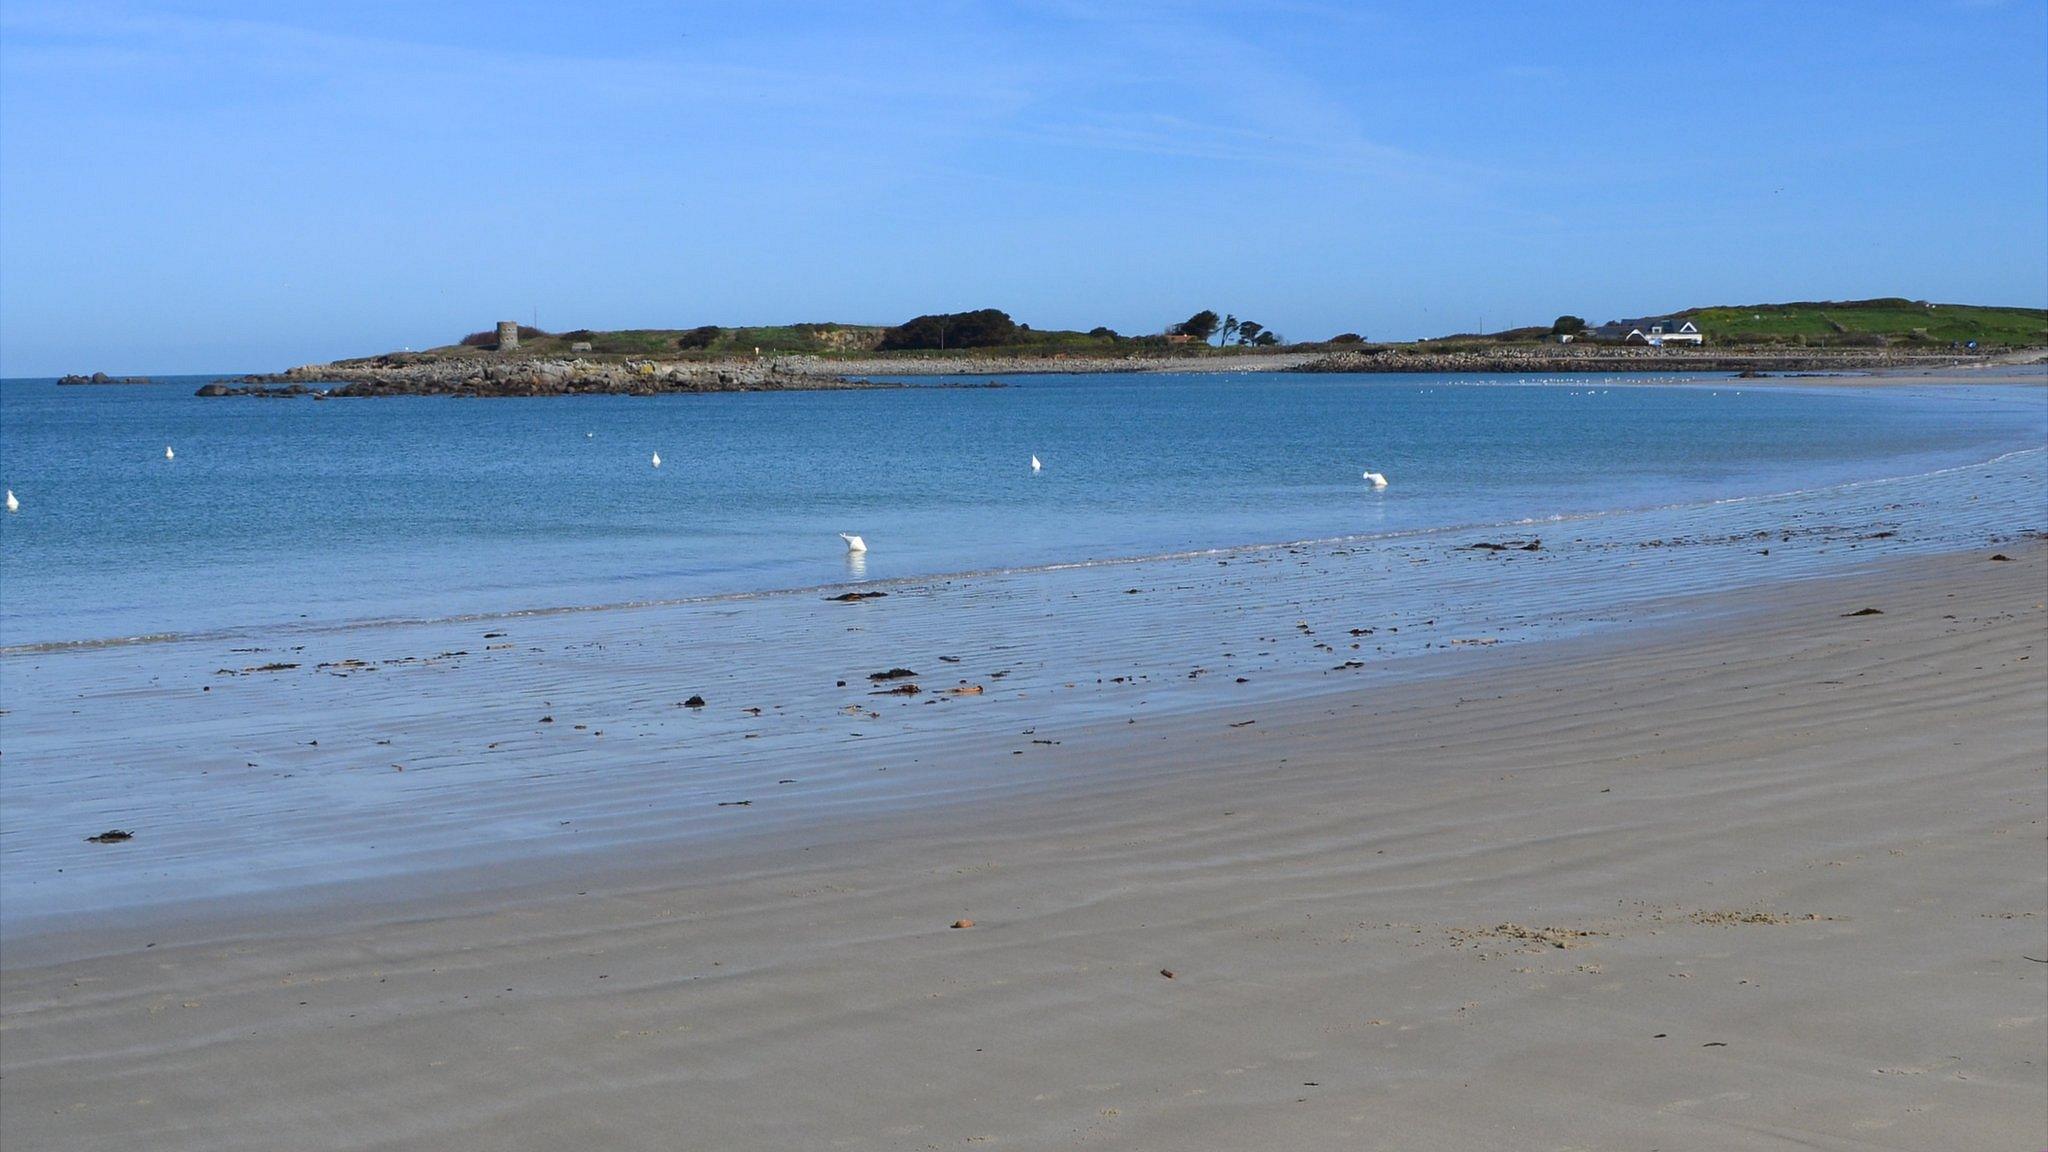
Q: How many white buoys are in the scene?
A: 6